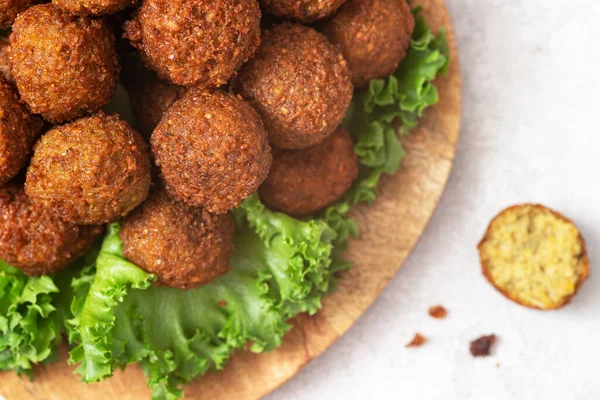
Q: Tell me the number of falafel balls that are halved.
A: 1